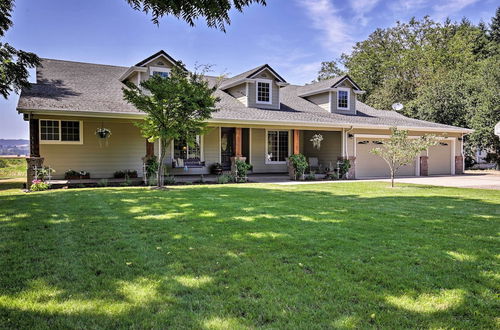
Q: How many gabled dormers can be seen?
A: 3